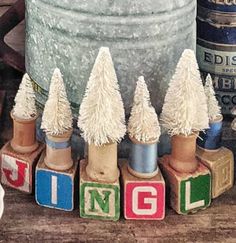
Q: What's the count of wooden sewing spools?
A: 6